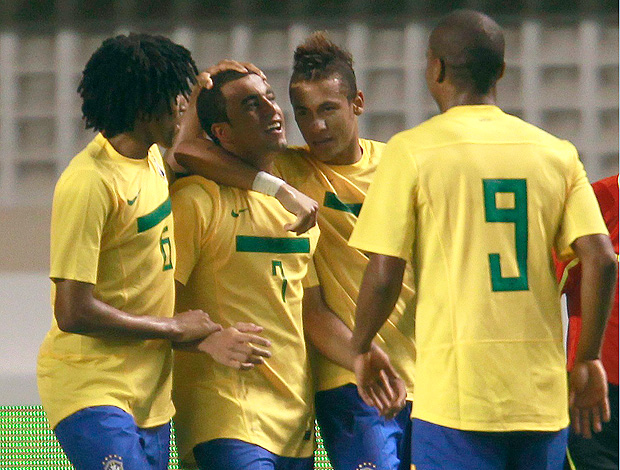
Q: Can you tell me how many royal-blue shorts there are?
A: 4